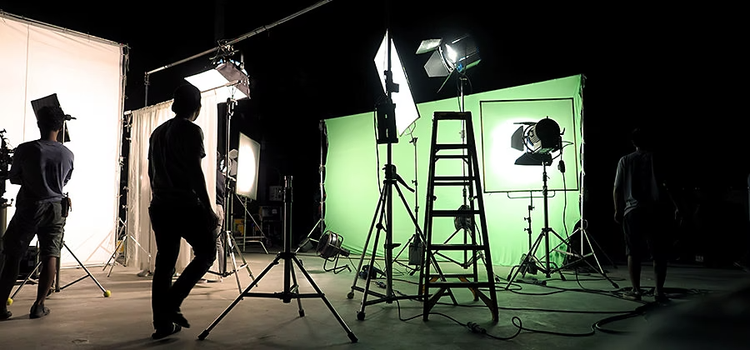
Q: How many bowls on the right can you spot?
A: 0